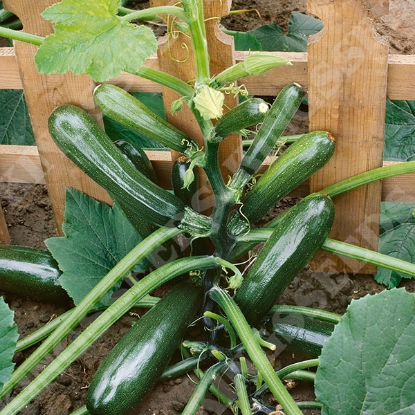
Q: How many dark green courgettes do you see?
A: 11